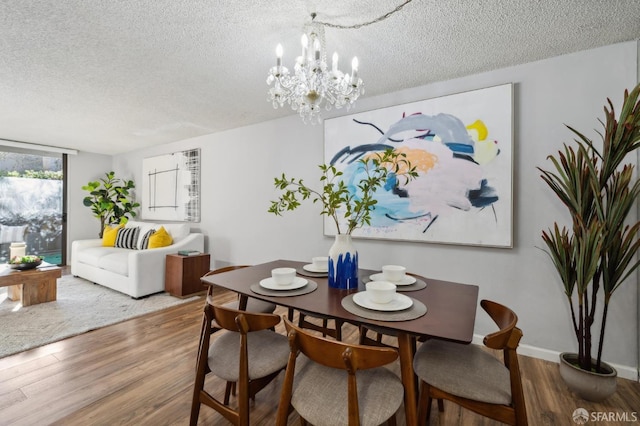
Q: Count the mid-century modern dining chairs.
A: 6